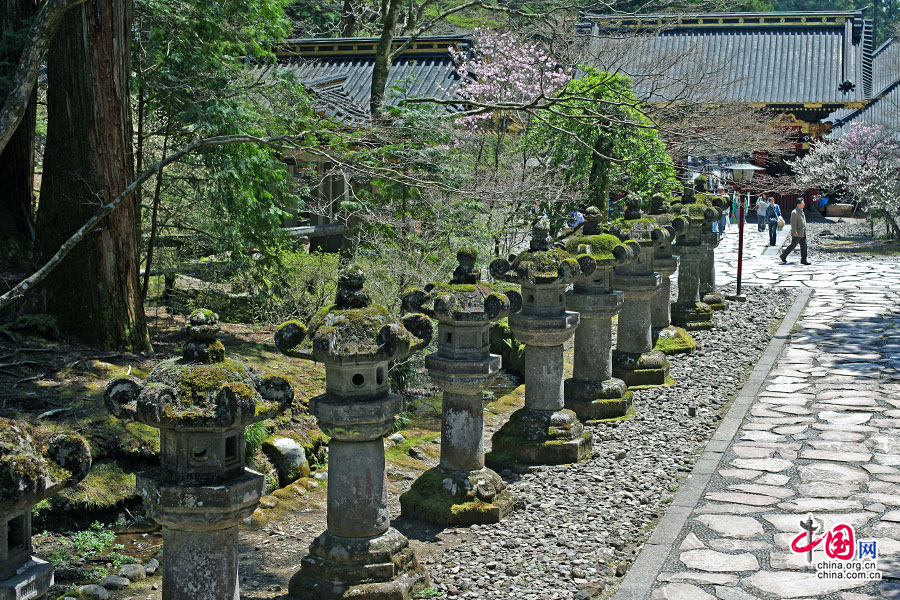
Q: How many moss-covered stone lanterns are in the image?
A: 10